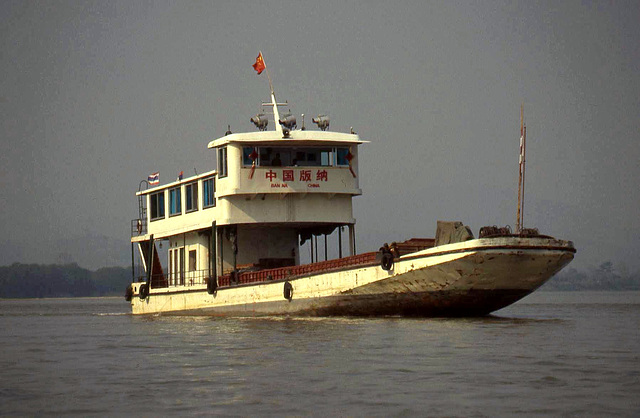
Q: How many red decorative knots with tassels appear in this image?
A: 2